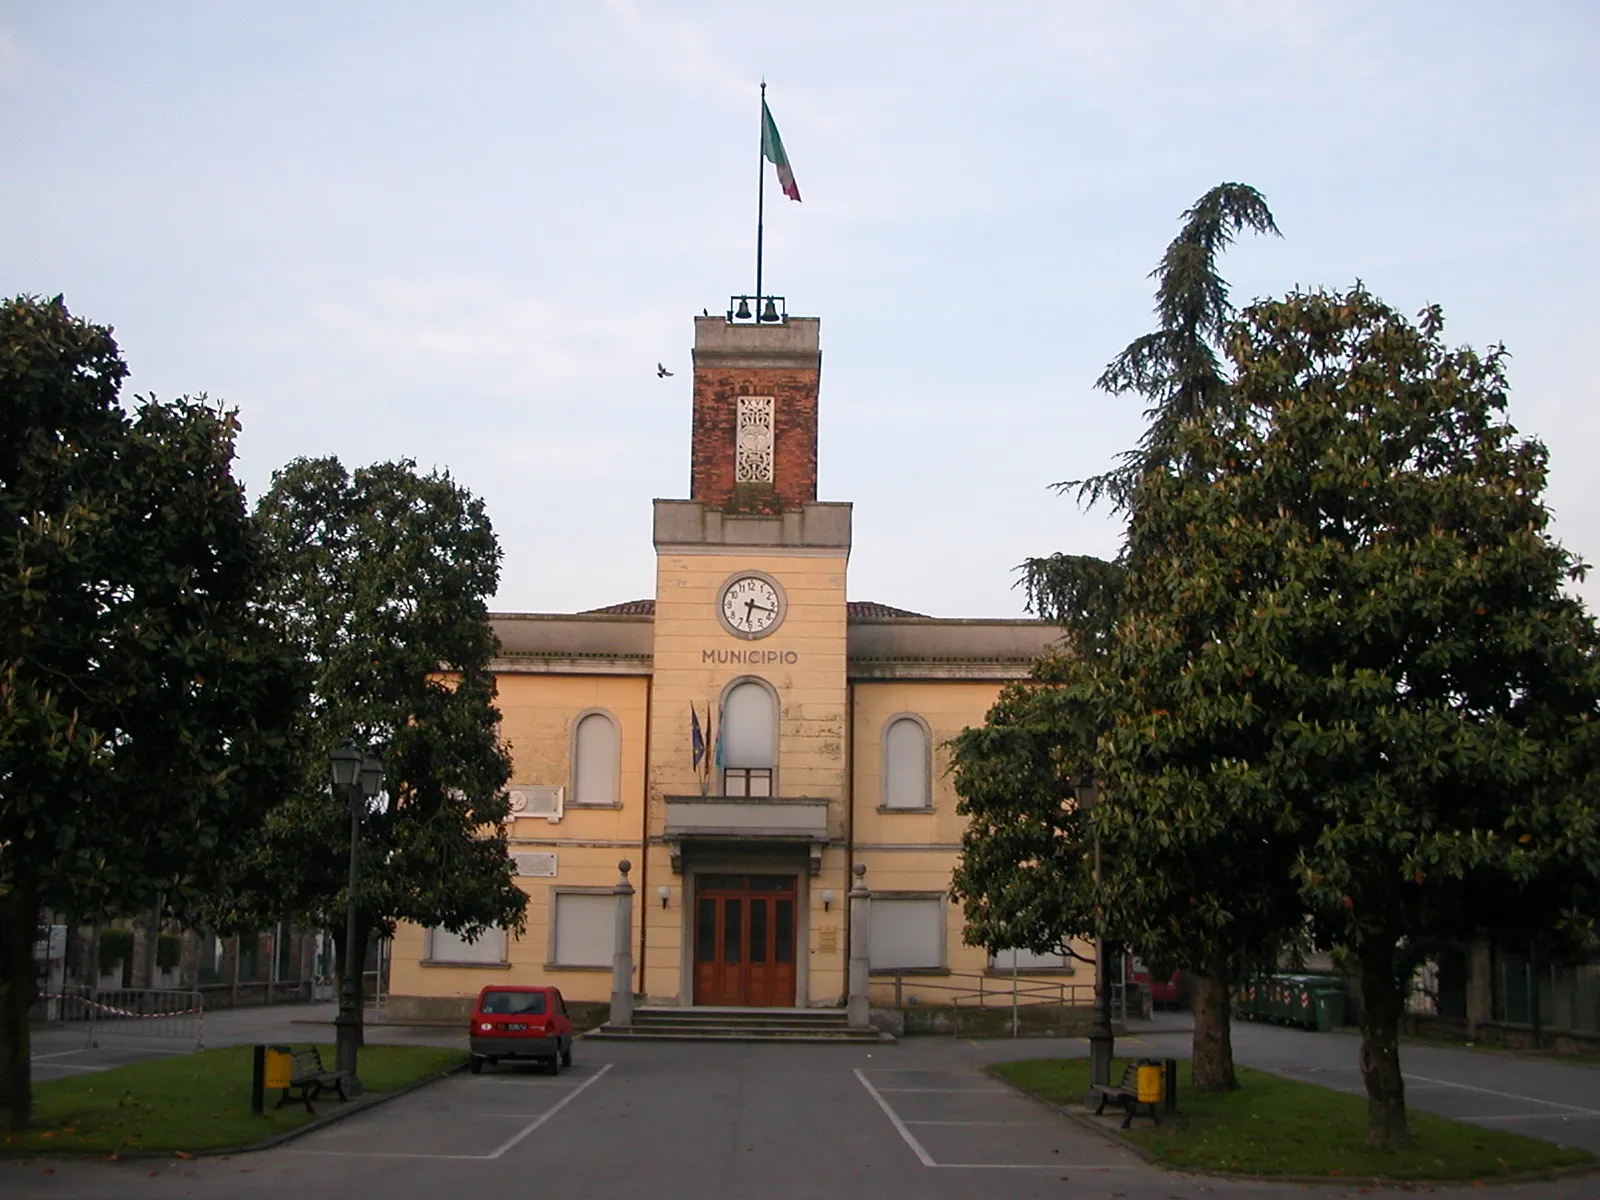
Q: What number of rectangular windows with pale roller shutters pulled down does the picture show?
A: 4